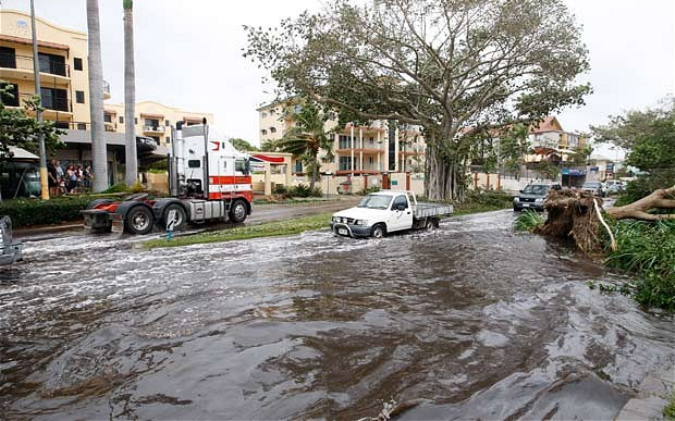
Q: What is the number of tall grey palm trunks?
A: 2